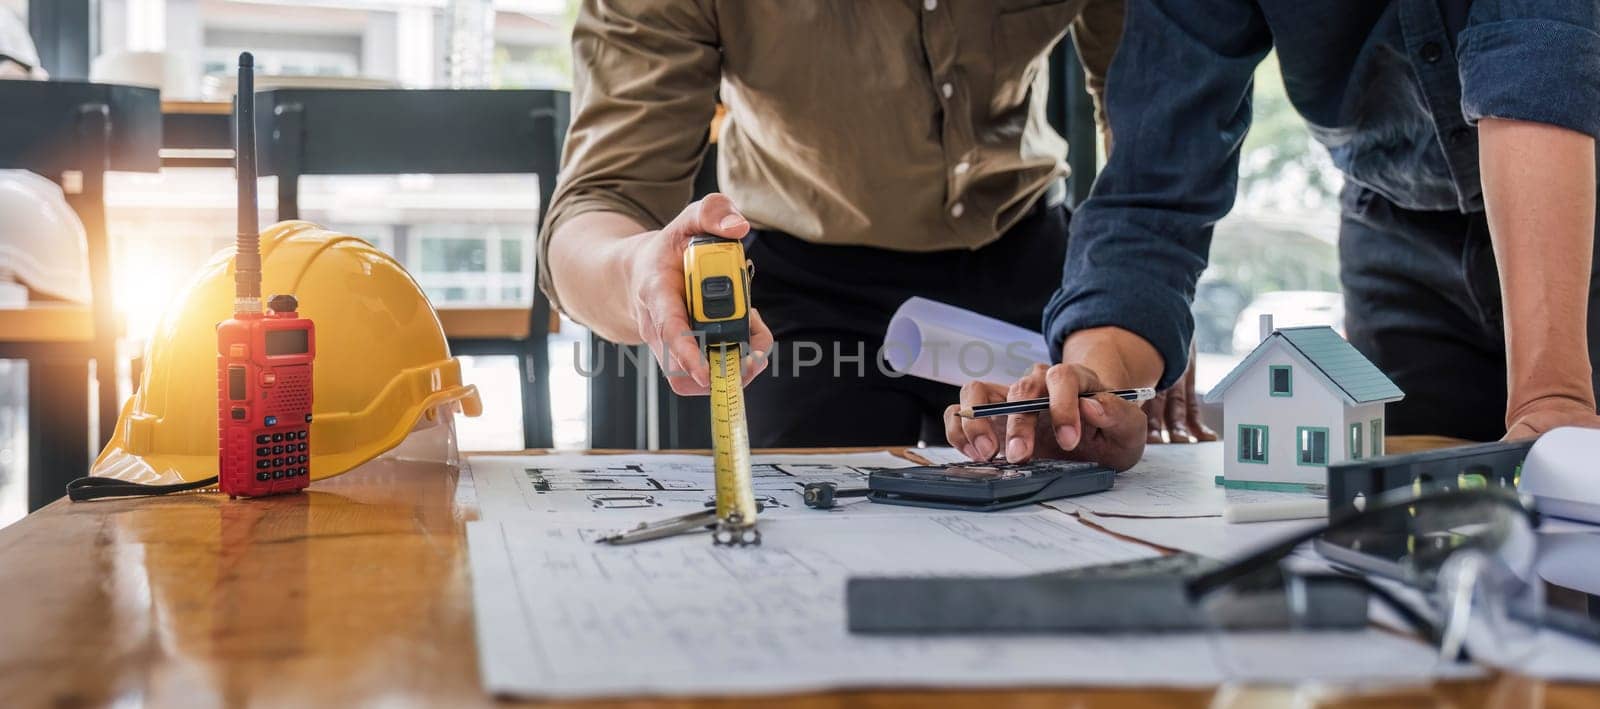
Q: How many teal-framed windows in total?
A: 5